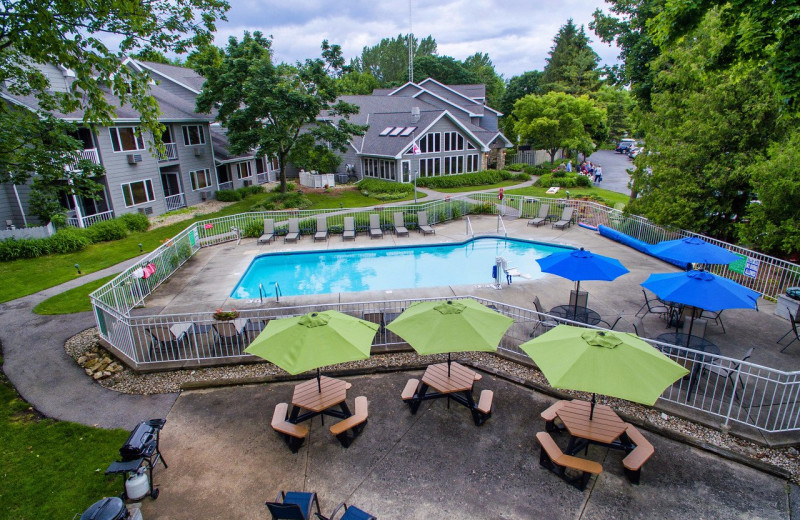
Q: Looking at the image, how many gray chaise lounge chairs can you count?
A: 9